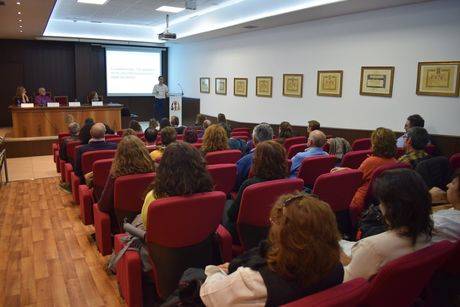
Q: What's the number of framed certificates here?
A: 8